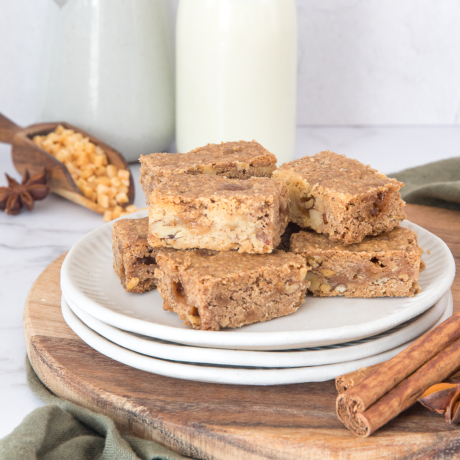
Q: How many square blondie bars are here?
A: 6